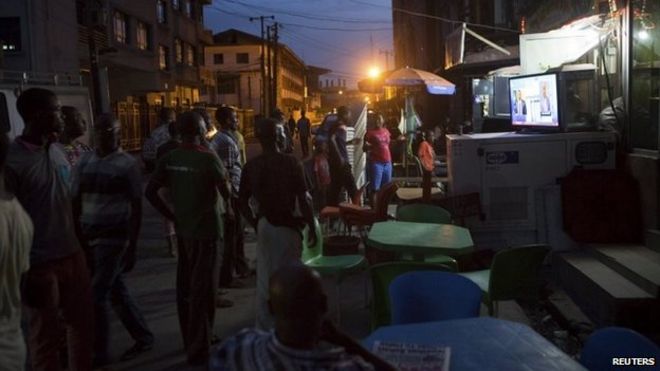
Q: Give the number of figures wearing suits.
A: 2